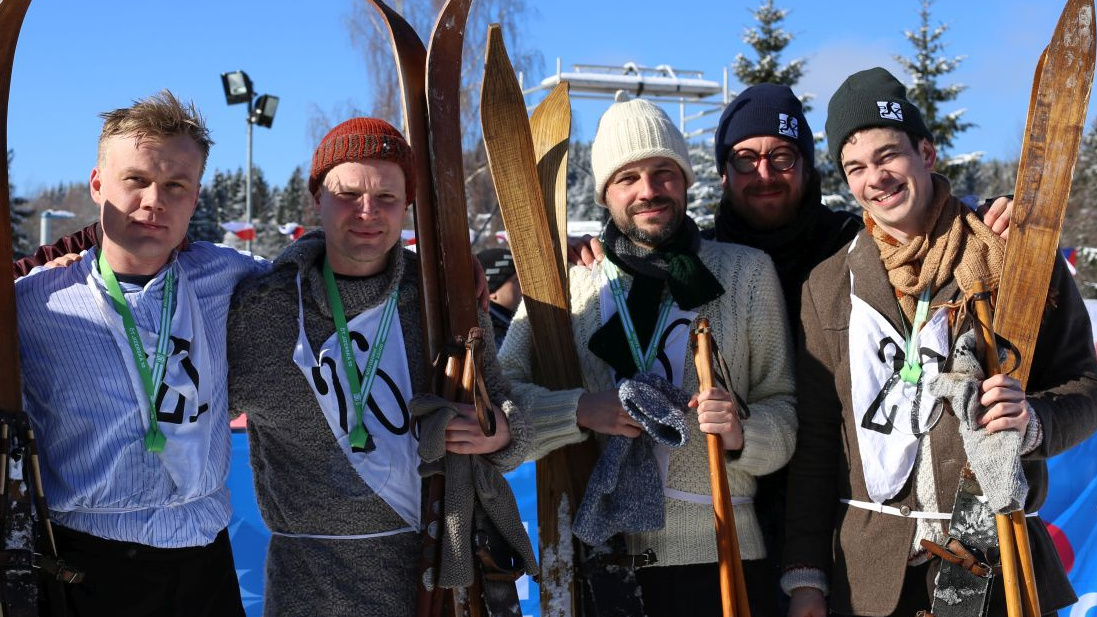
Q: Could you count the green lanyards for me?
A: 4